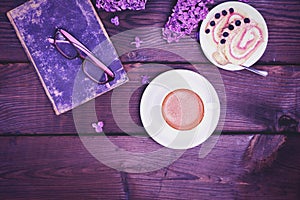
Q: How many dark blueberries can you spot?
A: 10